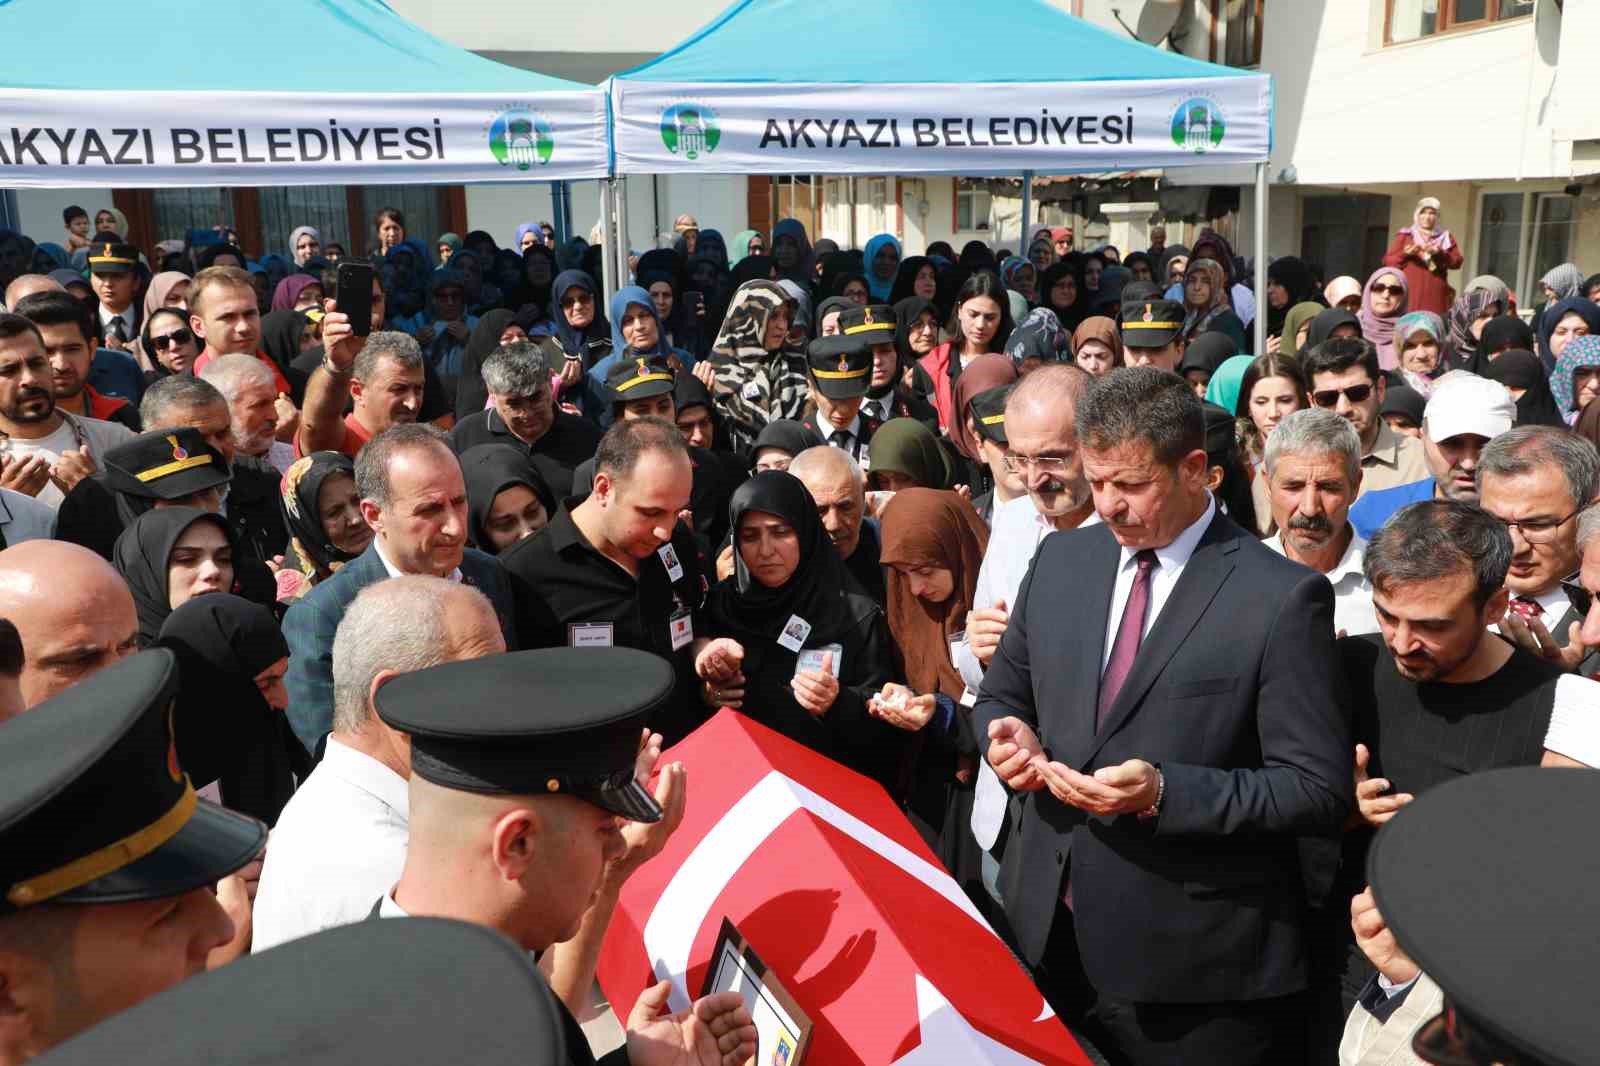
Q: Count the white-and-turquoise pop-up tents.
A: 2